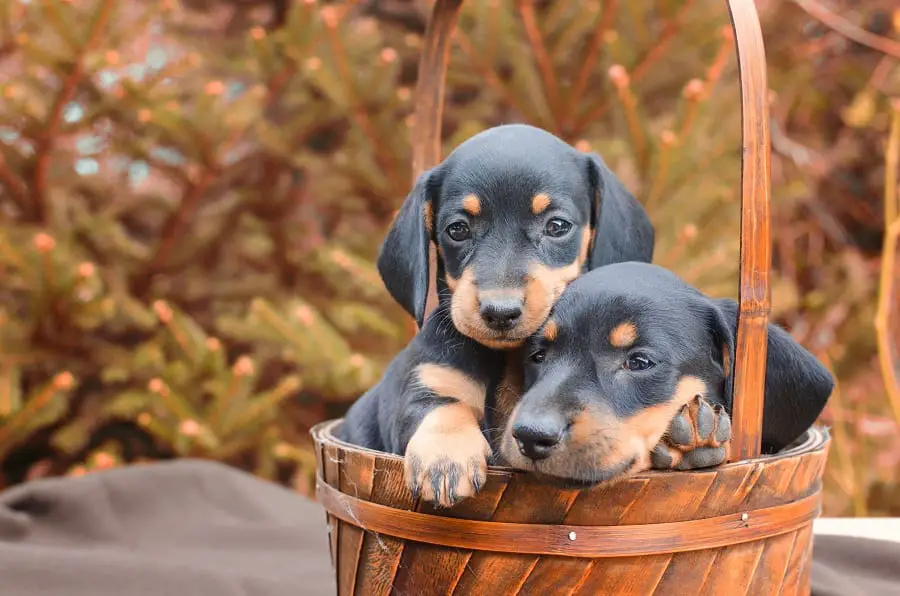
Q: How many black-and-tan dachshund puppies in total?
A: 2